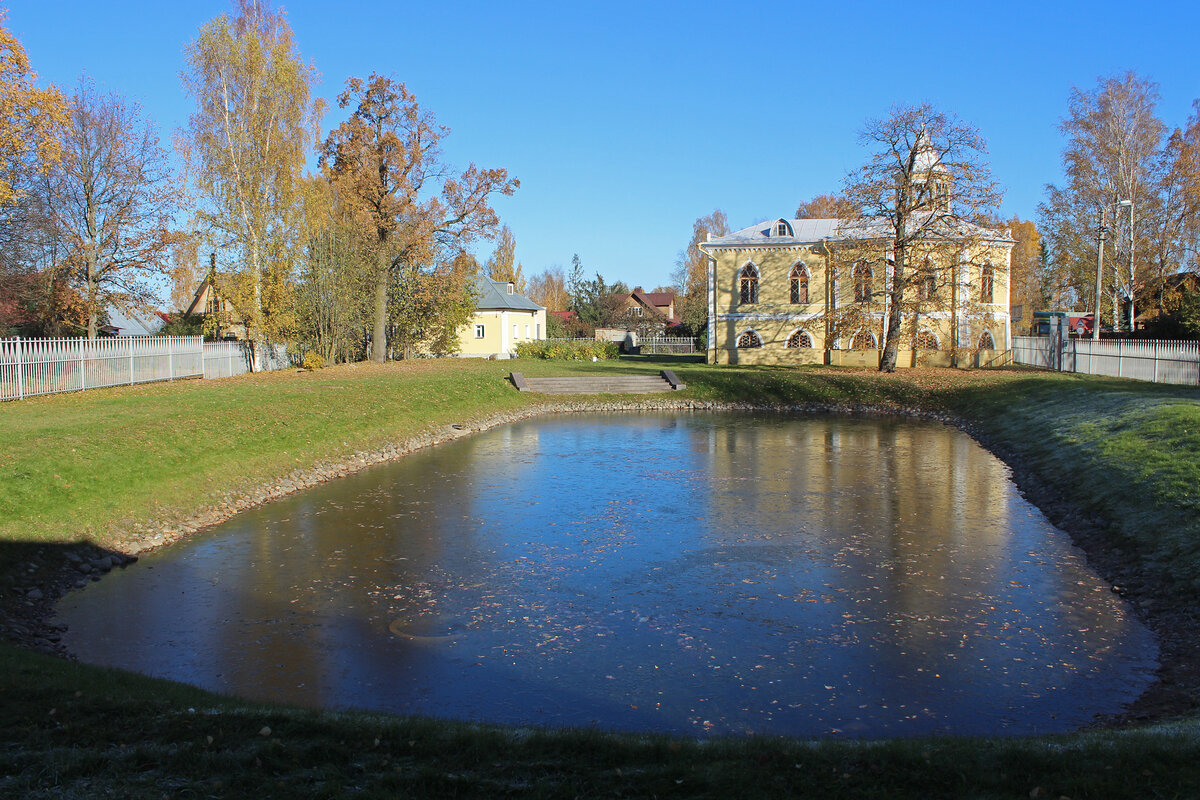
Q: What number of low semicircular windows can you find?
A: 5